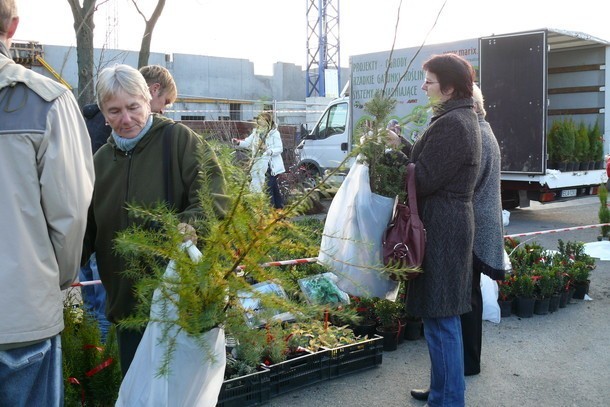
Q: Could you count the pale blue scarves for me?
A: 1